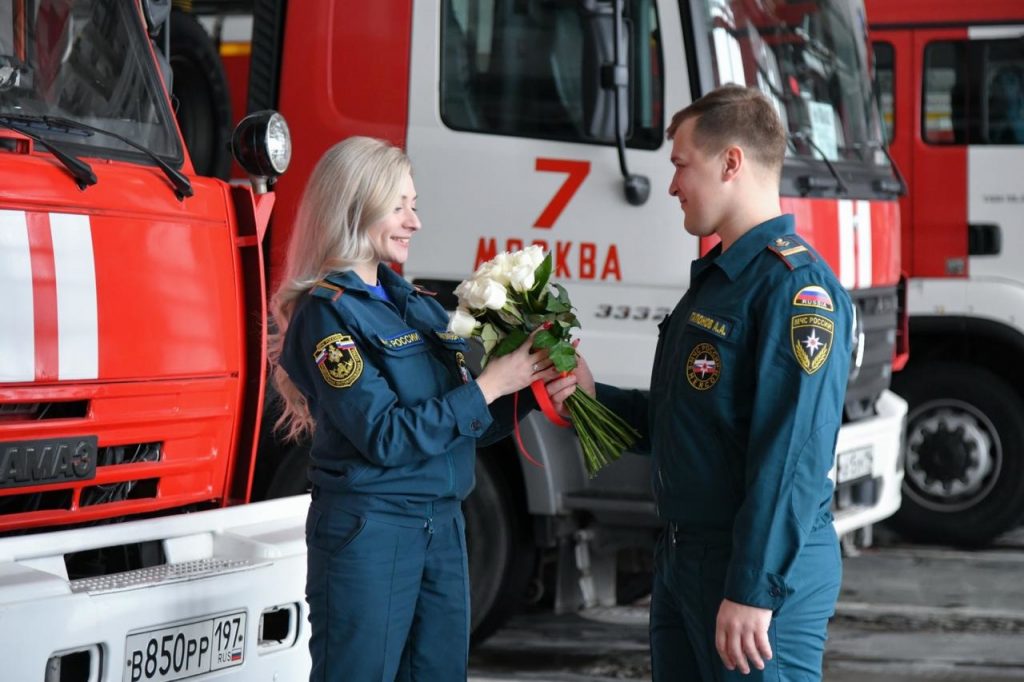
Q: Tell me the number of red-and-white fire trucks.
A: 3